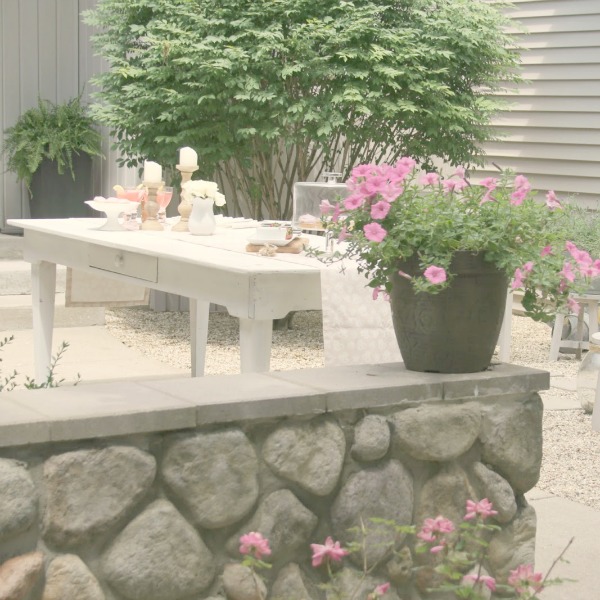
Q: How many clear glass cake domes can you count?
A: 1